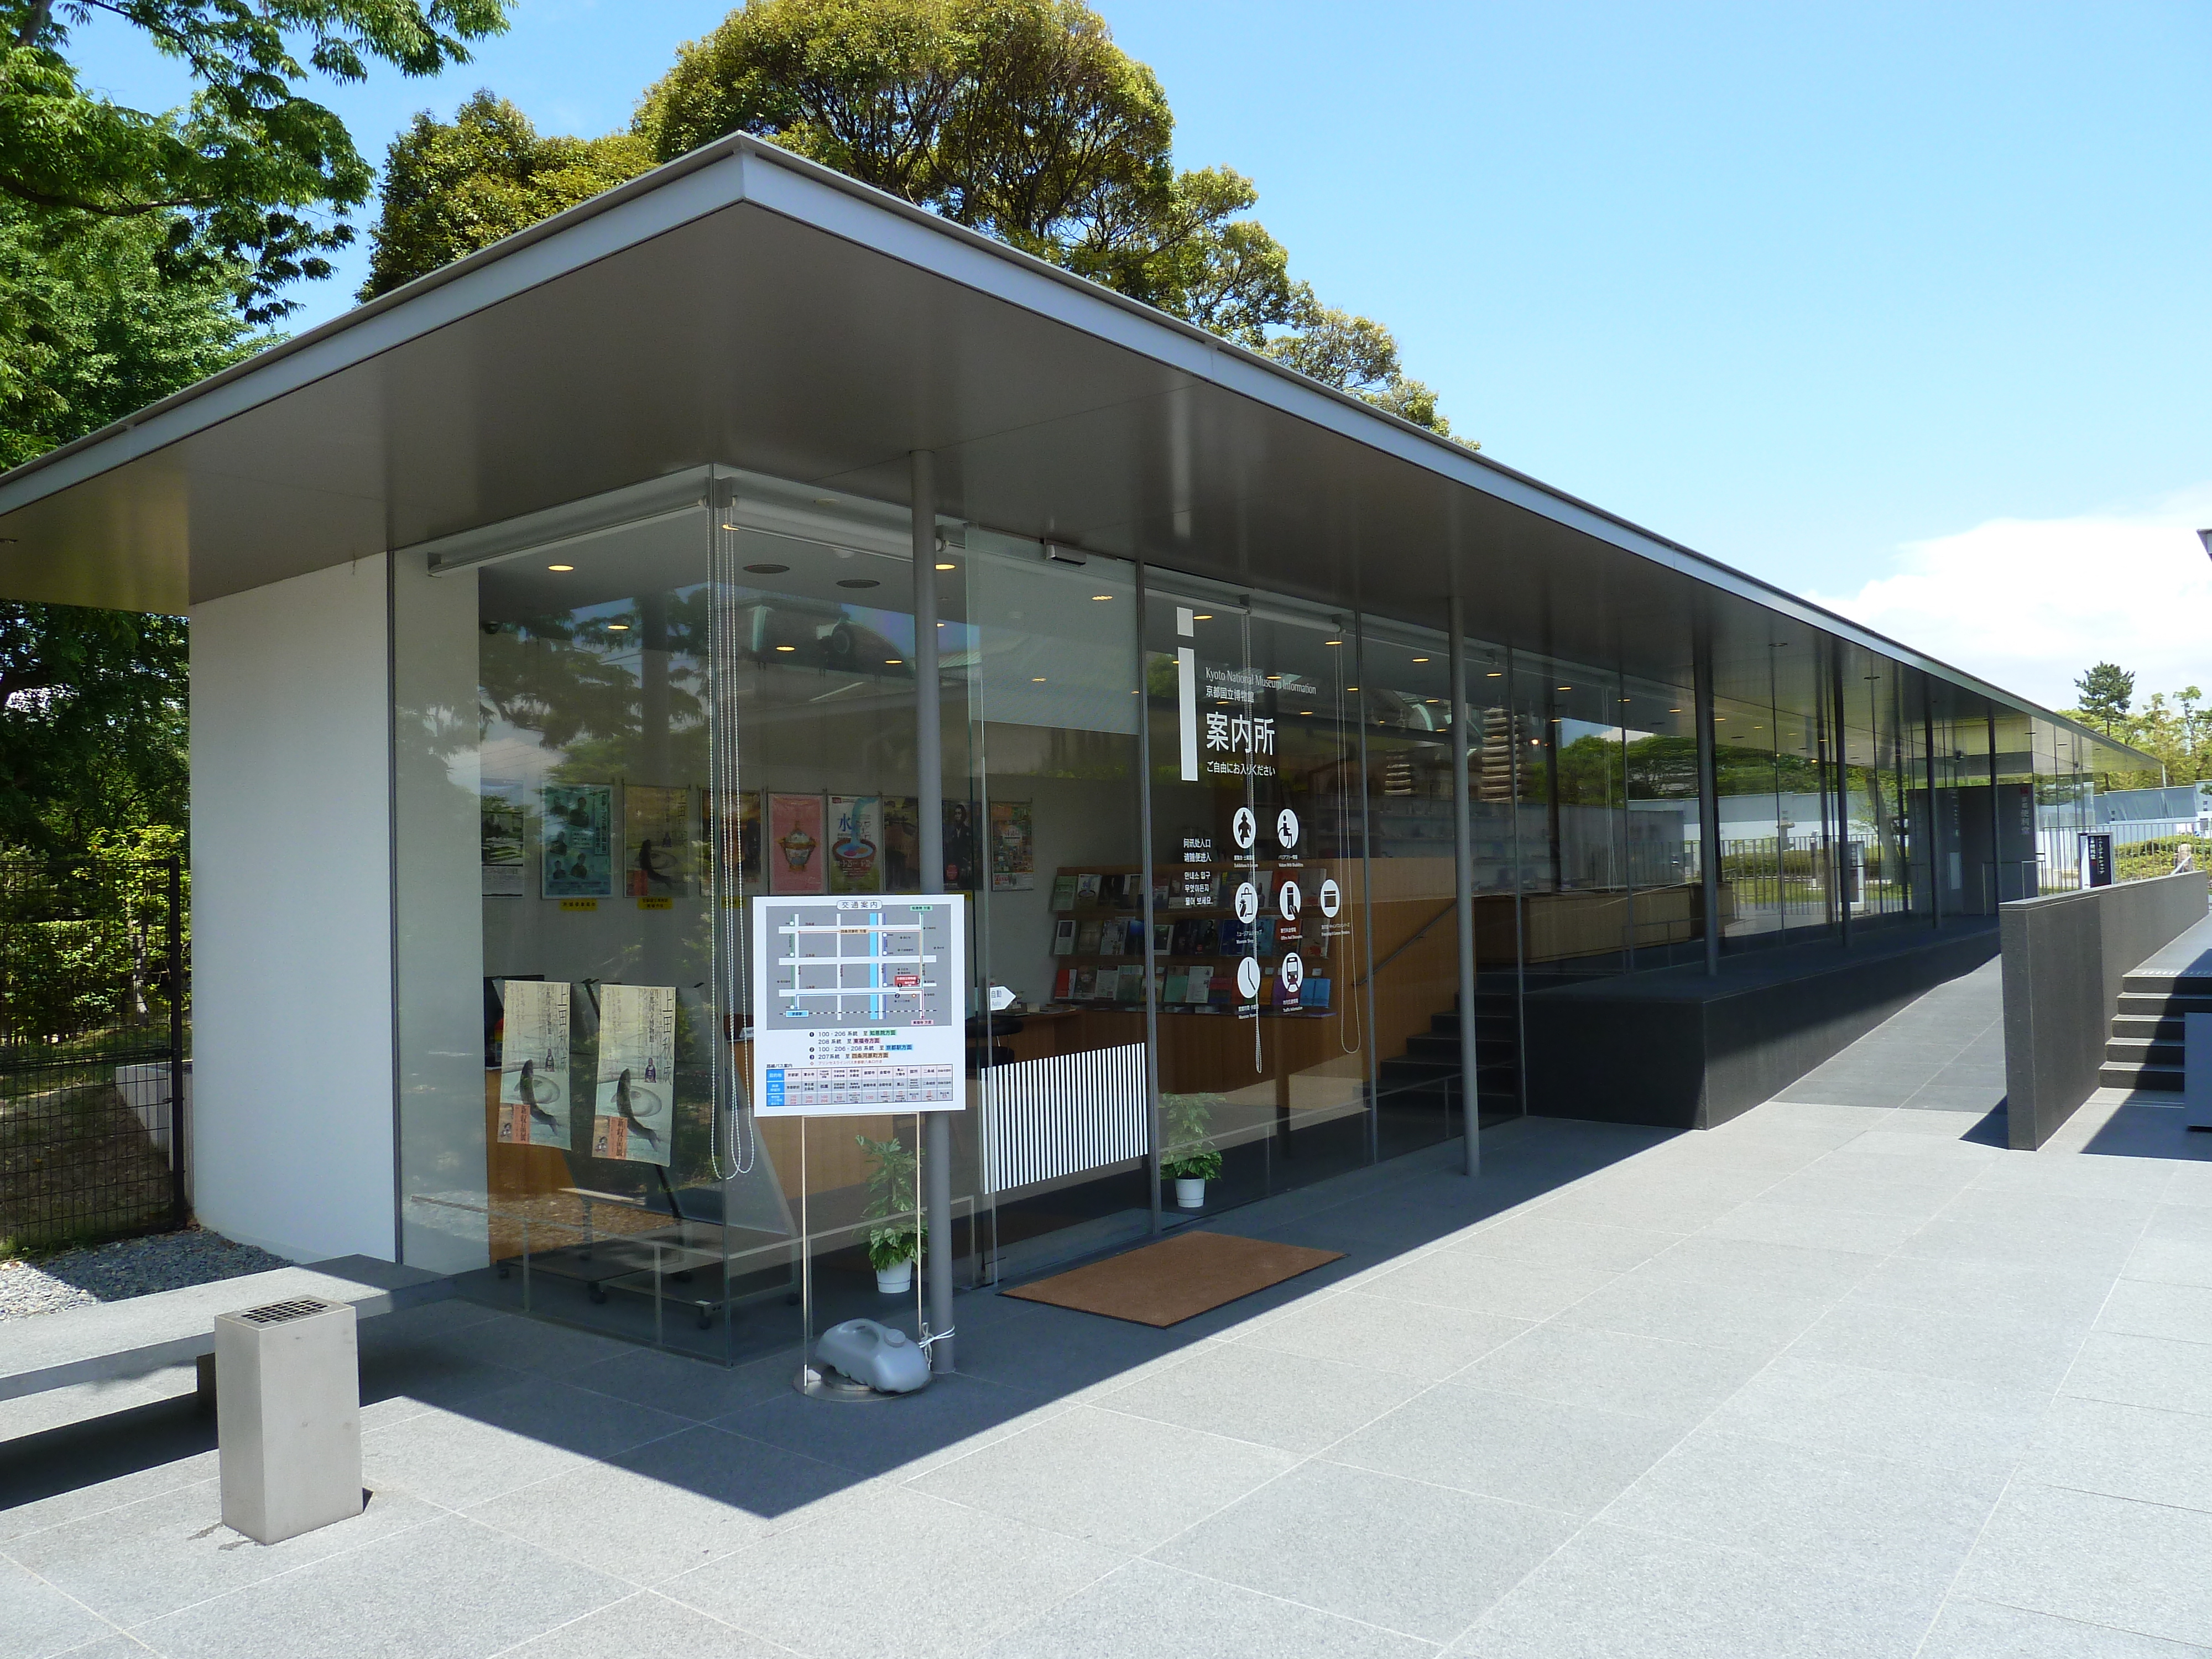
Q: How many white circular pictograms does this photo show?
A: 7